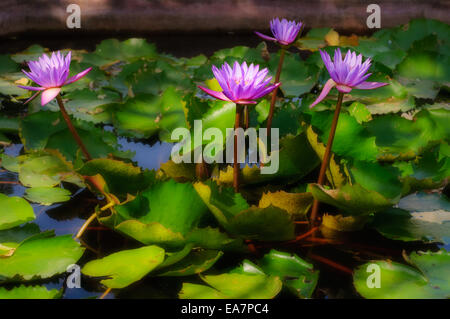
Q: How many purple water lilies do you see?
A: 4